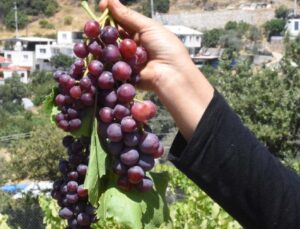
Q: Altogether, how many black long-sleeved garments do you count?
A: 1